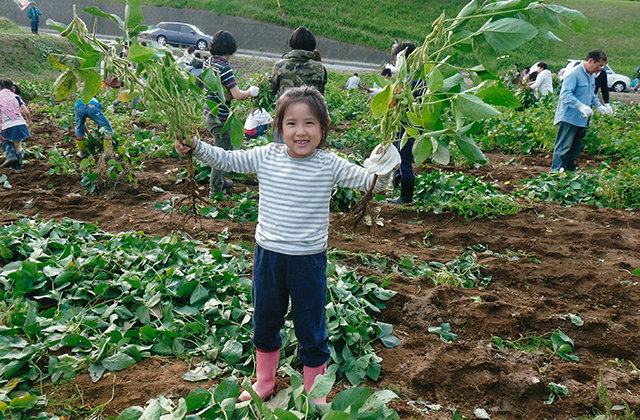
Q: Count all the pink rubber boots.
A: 2